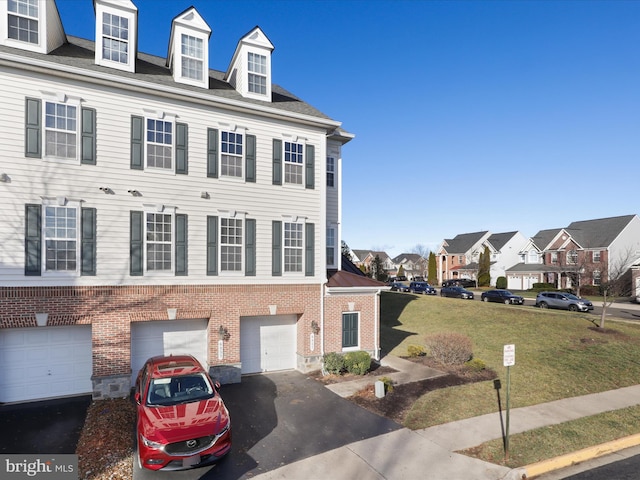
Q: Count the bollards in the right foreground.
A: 1